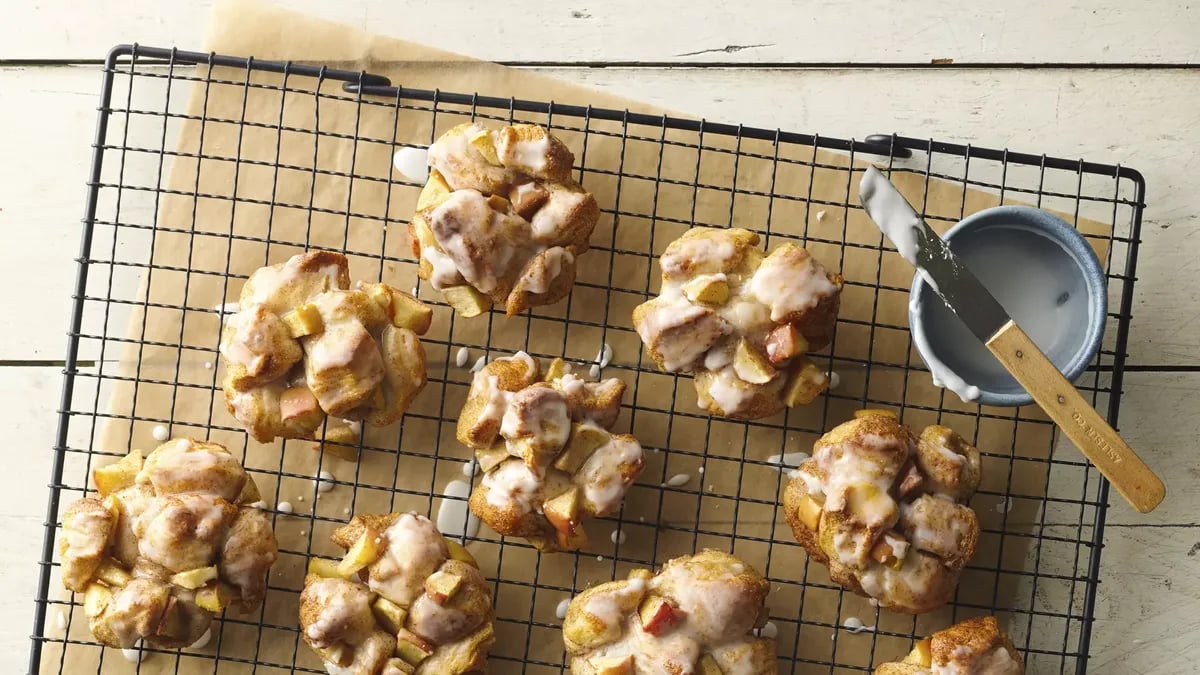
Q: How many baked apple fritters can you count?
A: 9